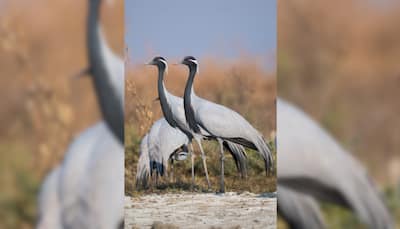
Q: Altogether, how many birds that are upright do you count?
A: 2